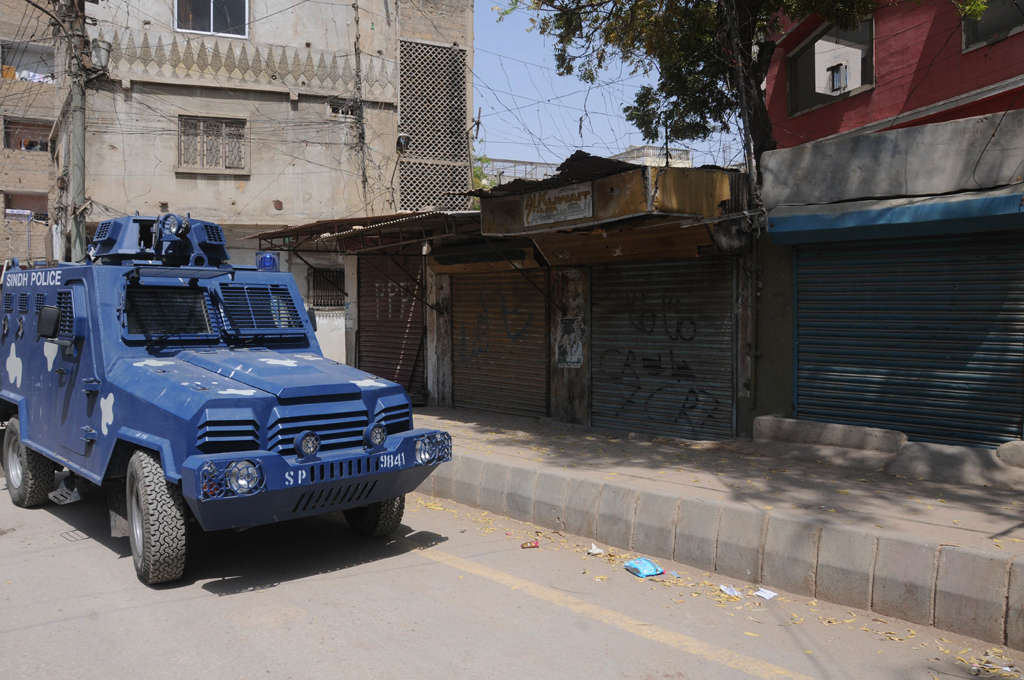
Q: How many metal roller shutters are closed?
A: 4